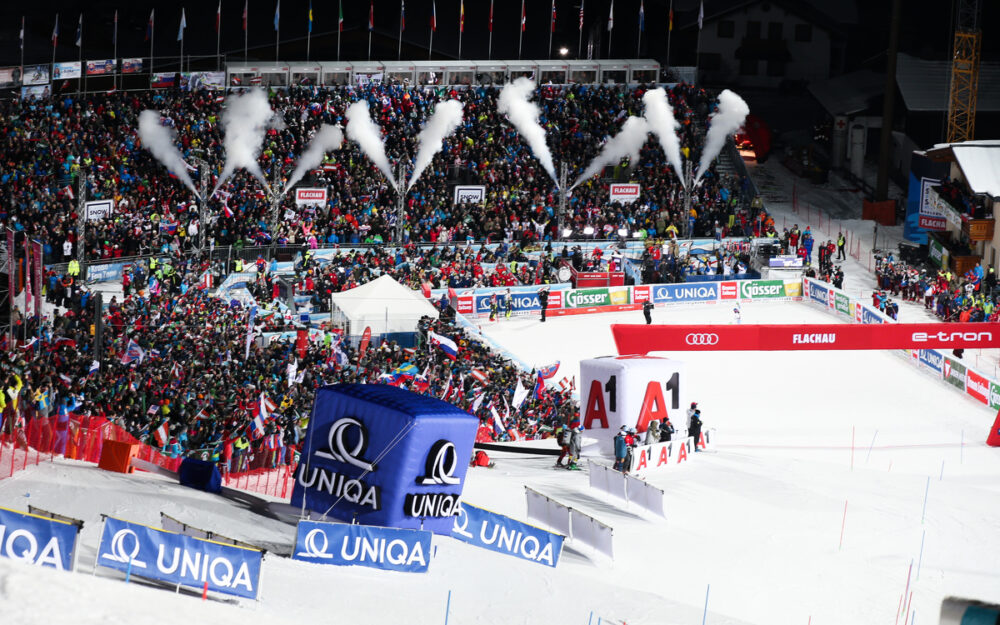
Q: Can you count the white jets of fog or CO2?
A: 10